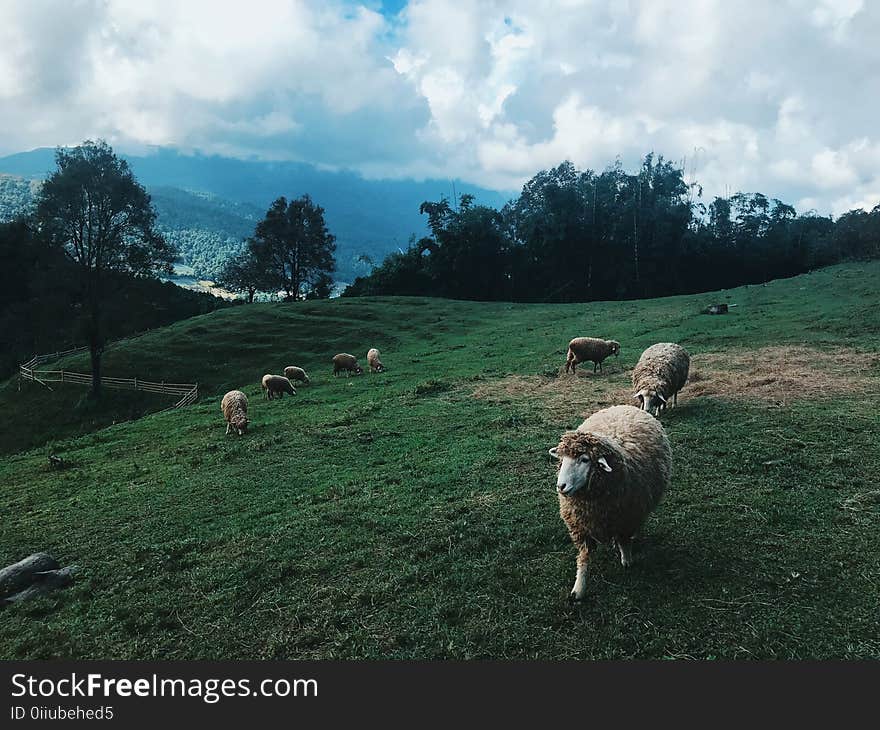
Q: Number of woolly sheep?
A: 8